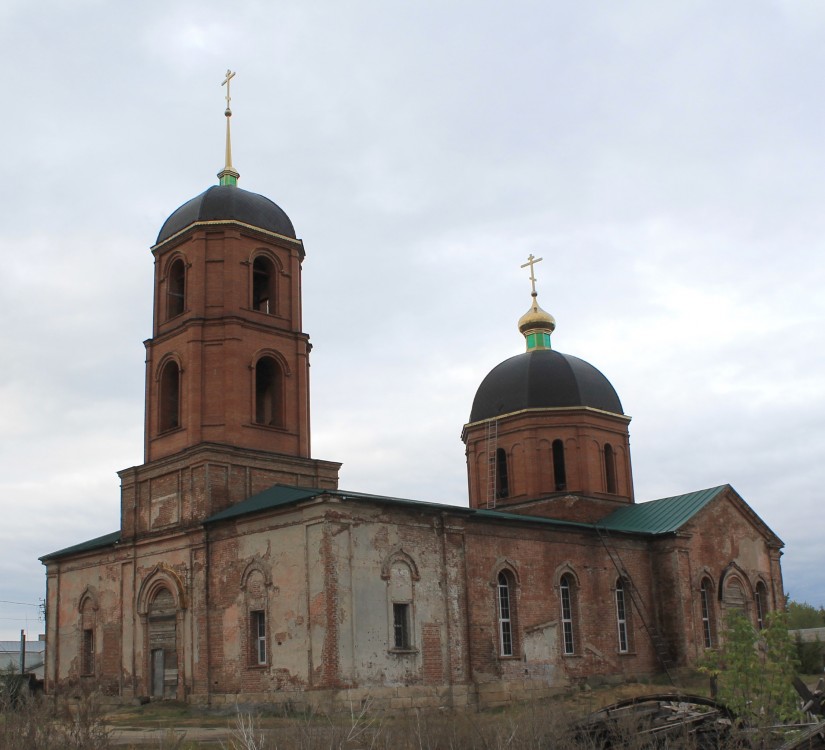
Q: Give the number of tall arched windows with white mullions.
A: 5